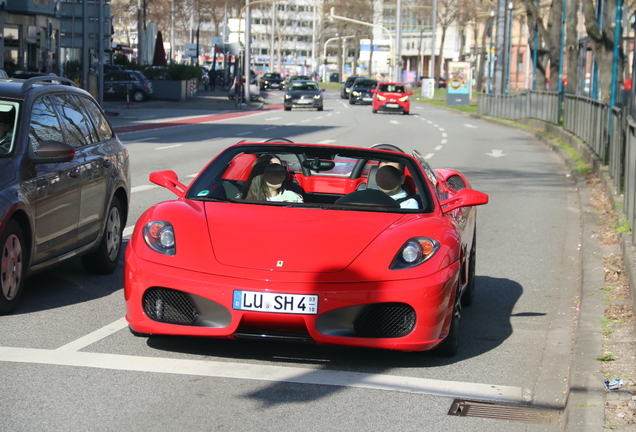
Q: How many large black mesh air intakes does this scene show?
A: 2